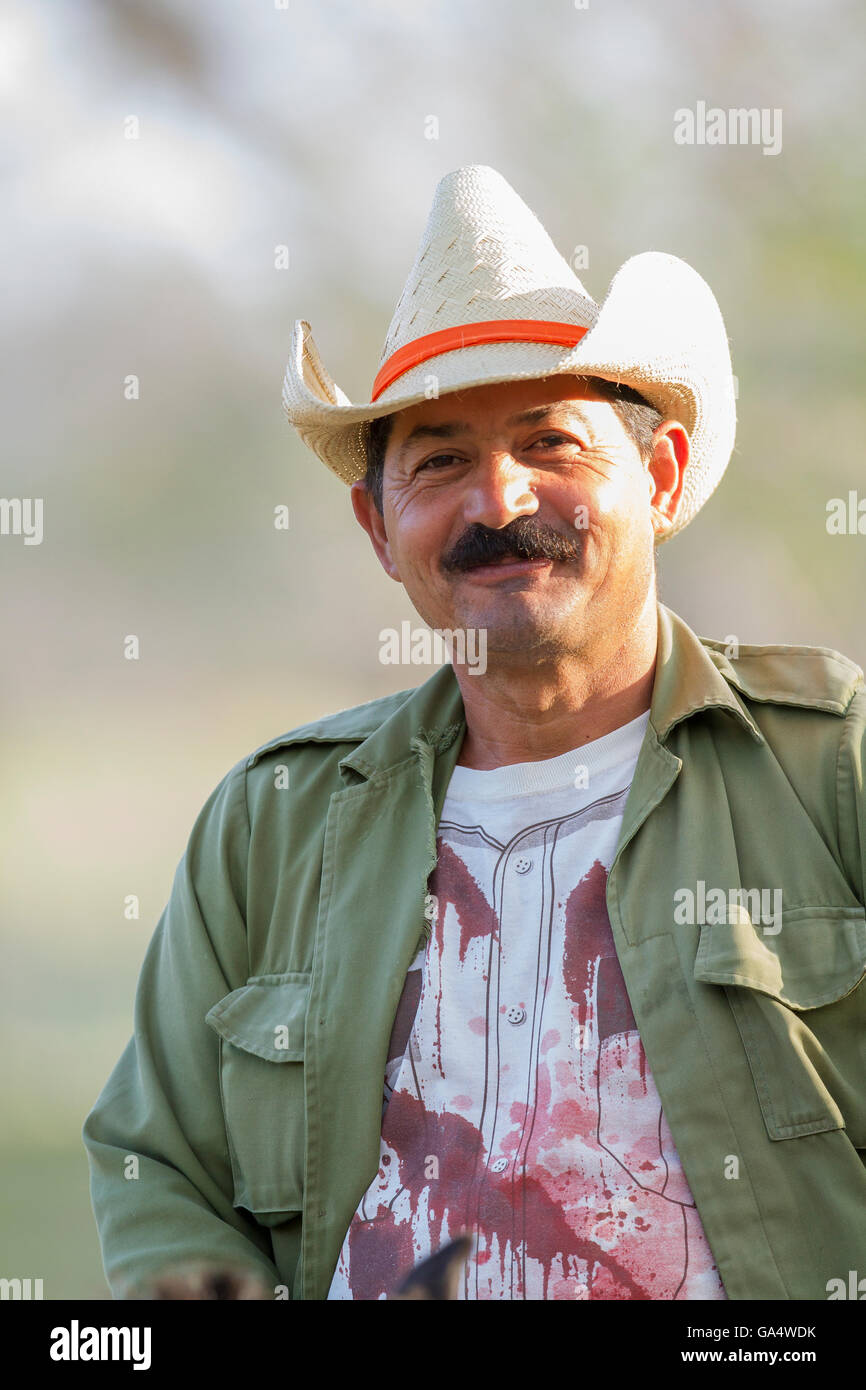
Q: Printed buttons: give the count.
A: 3